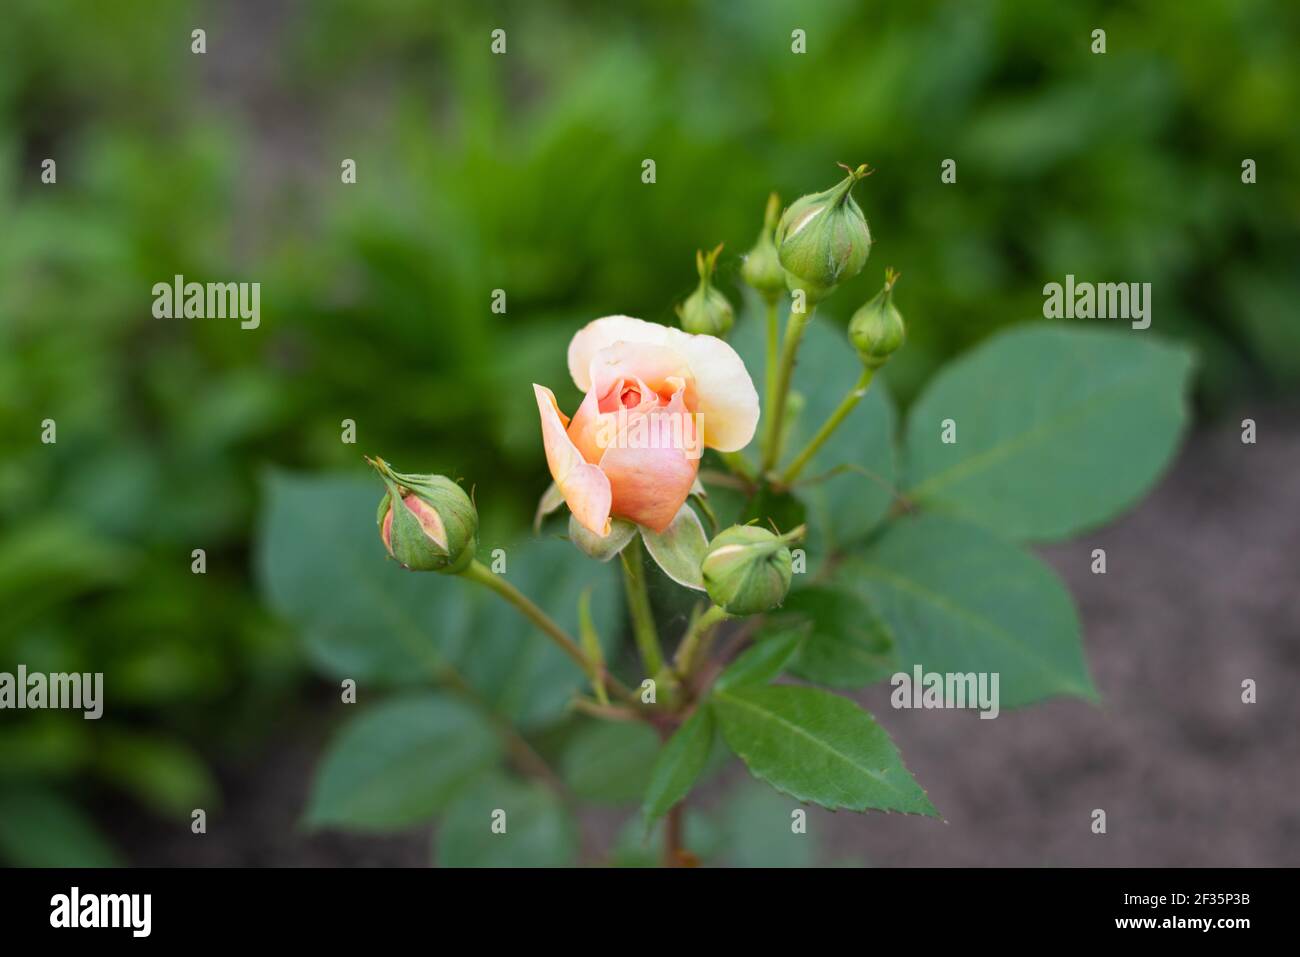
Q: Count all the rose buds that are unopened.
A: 6